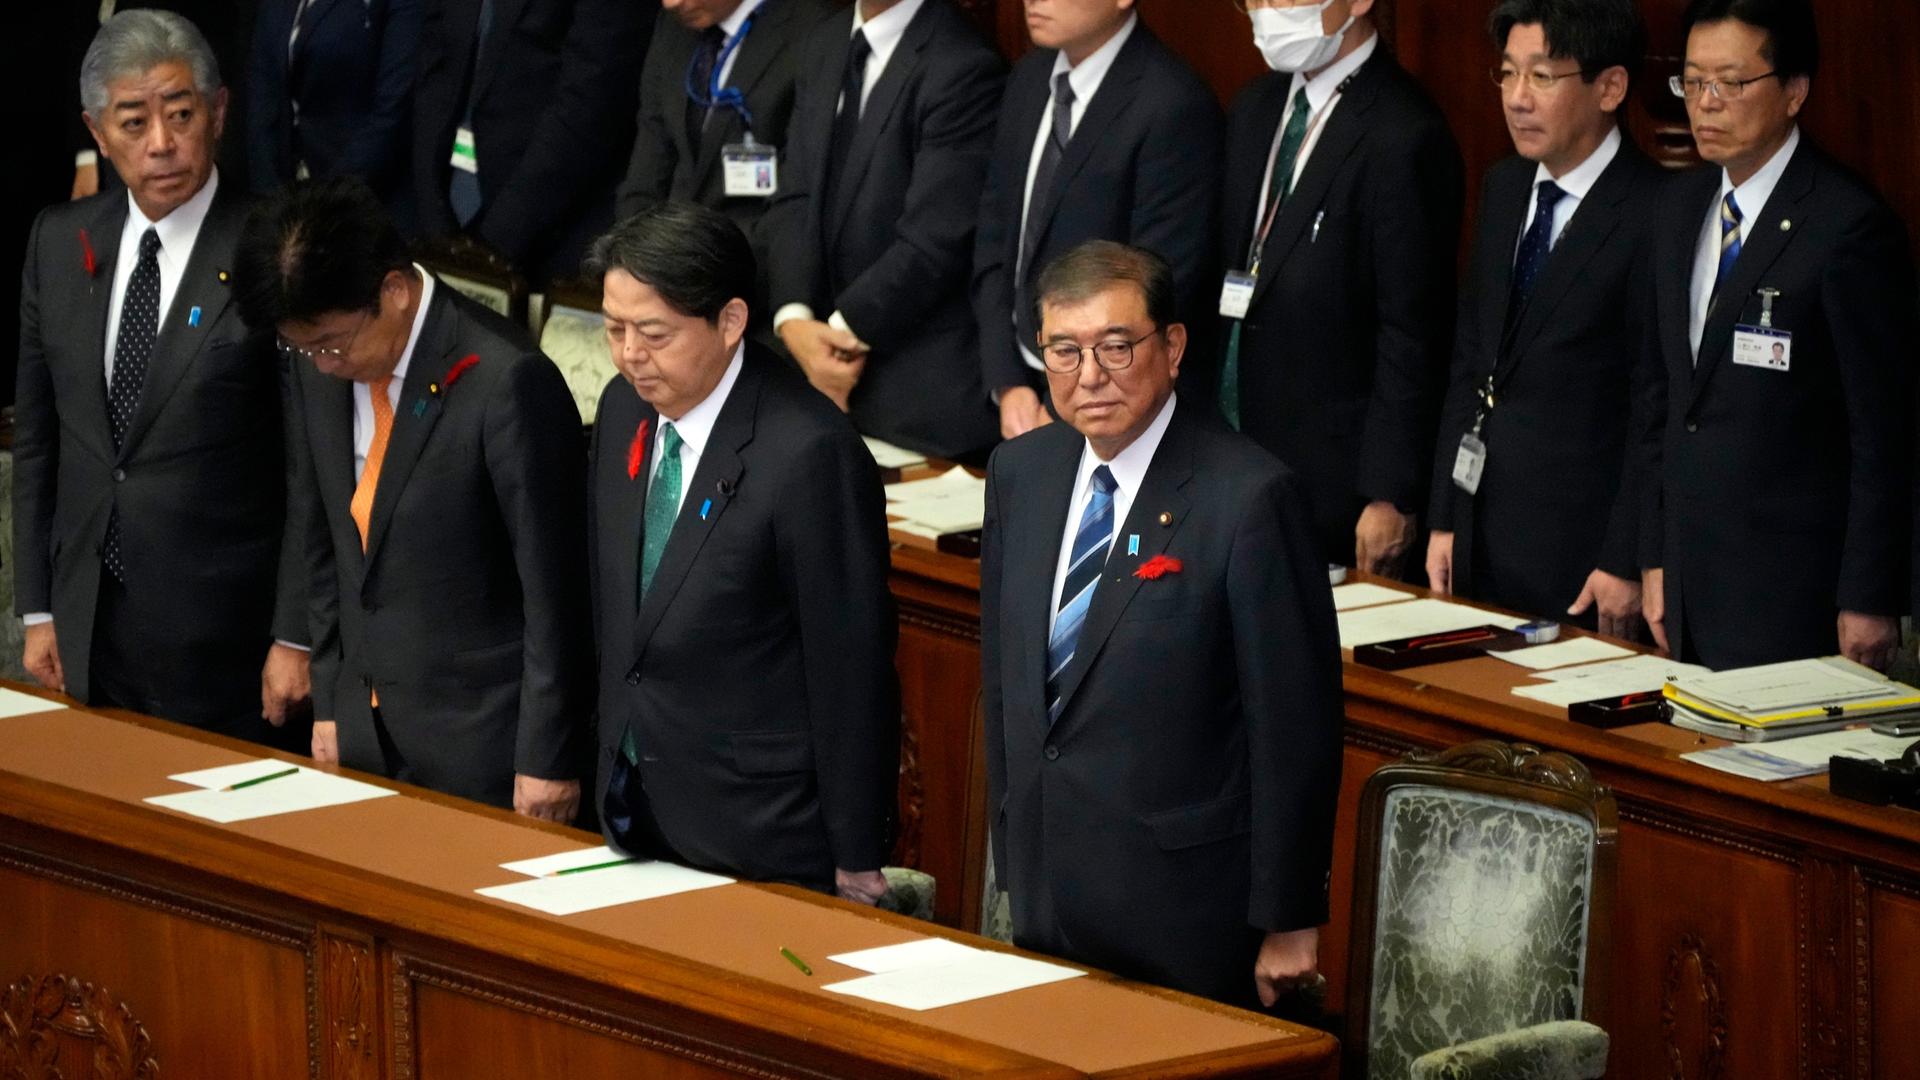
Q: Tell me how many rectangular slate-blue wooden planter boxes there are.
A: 0